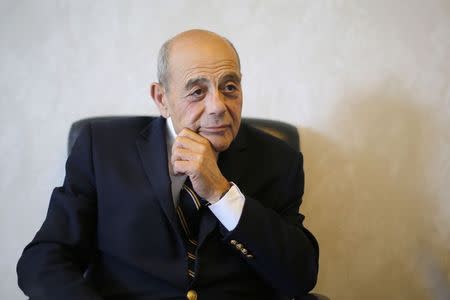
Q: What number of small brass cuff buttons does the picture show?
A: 4